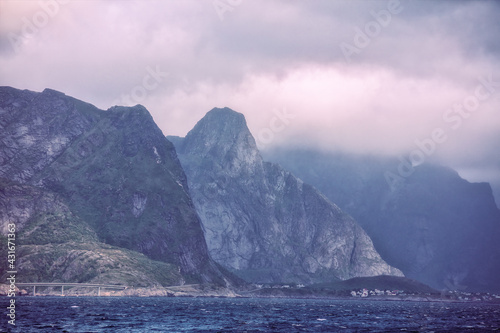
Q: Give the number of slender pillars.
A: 3